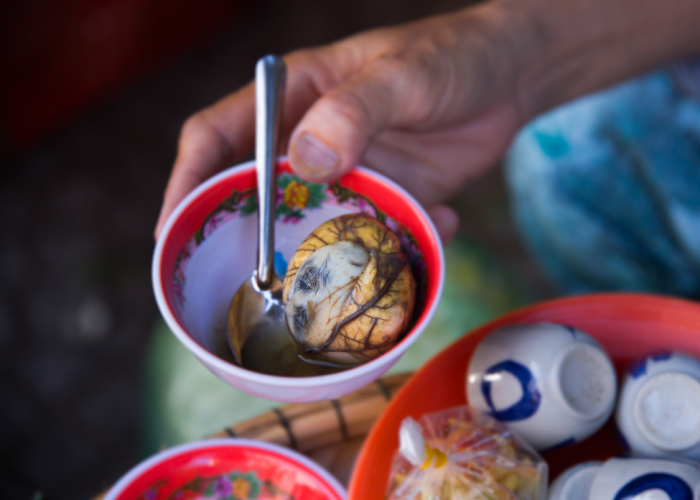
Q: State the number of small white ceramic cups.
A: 4